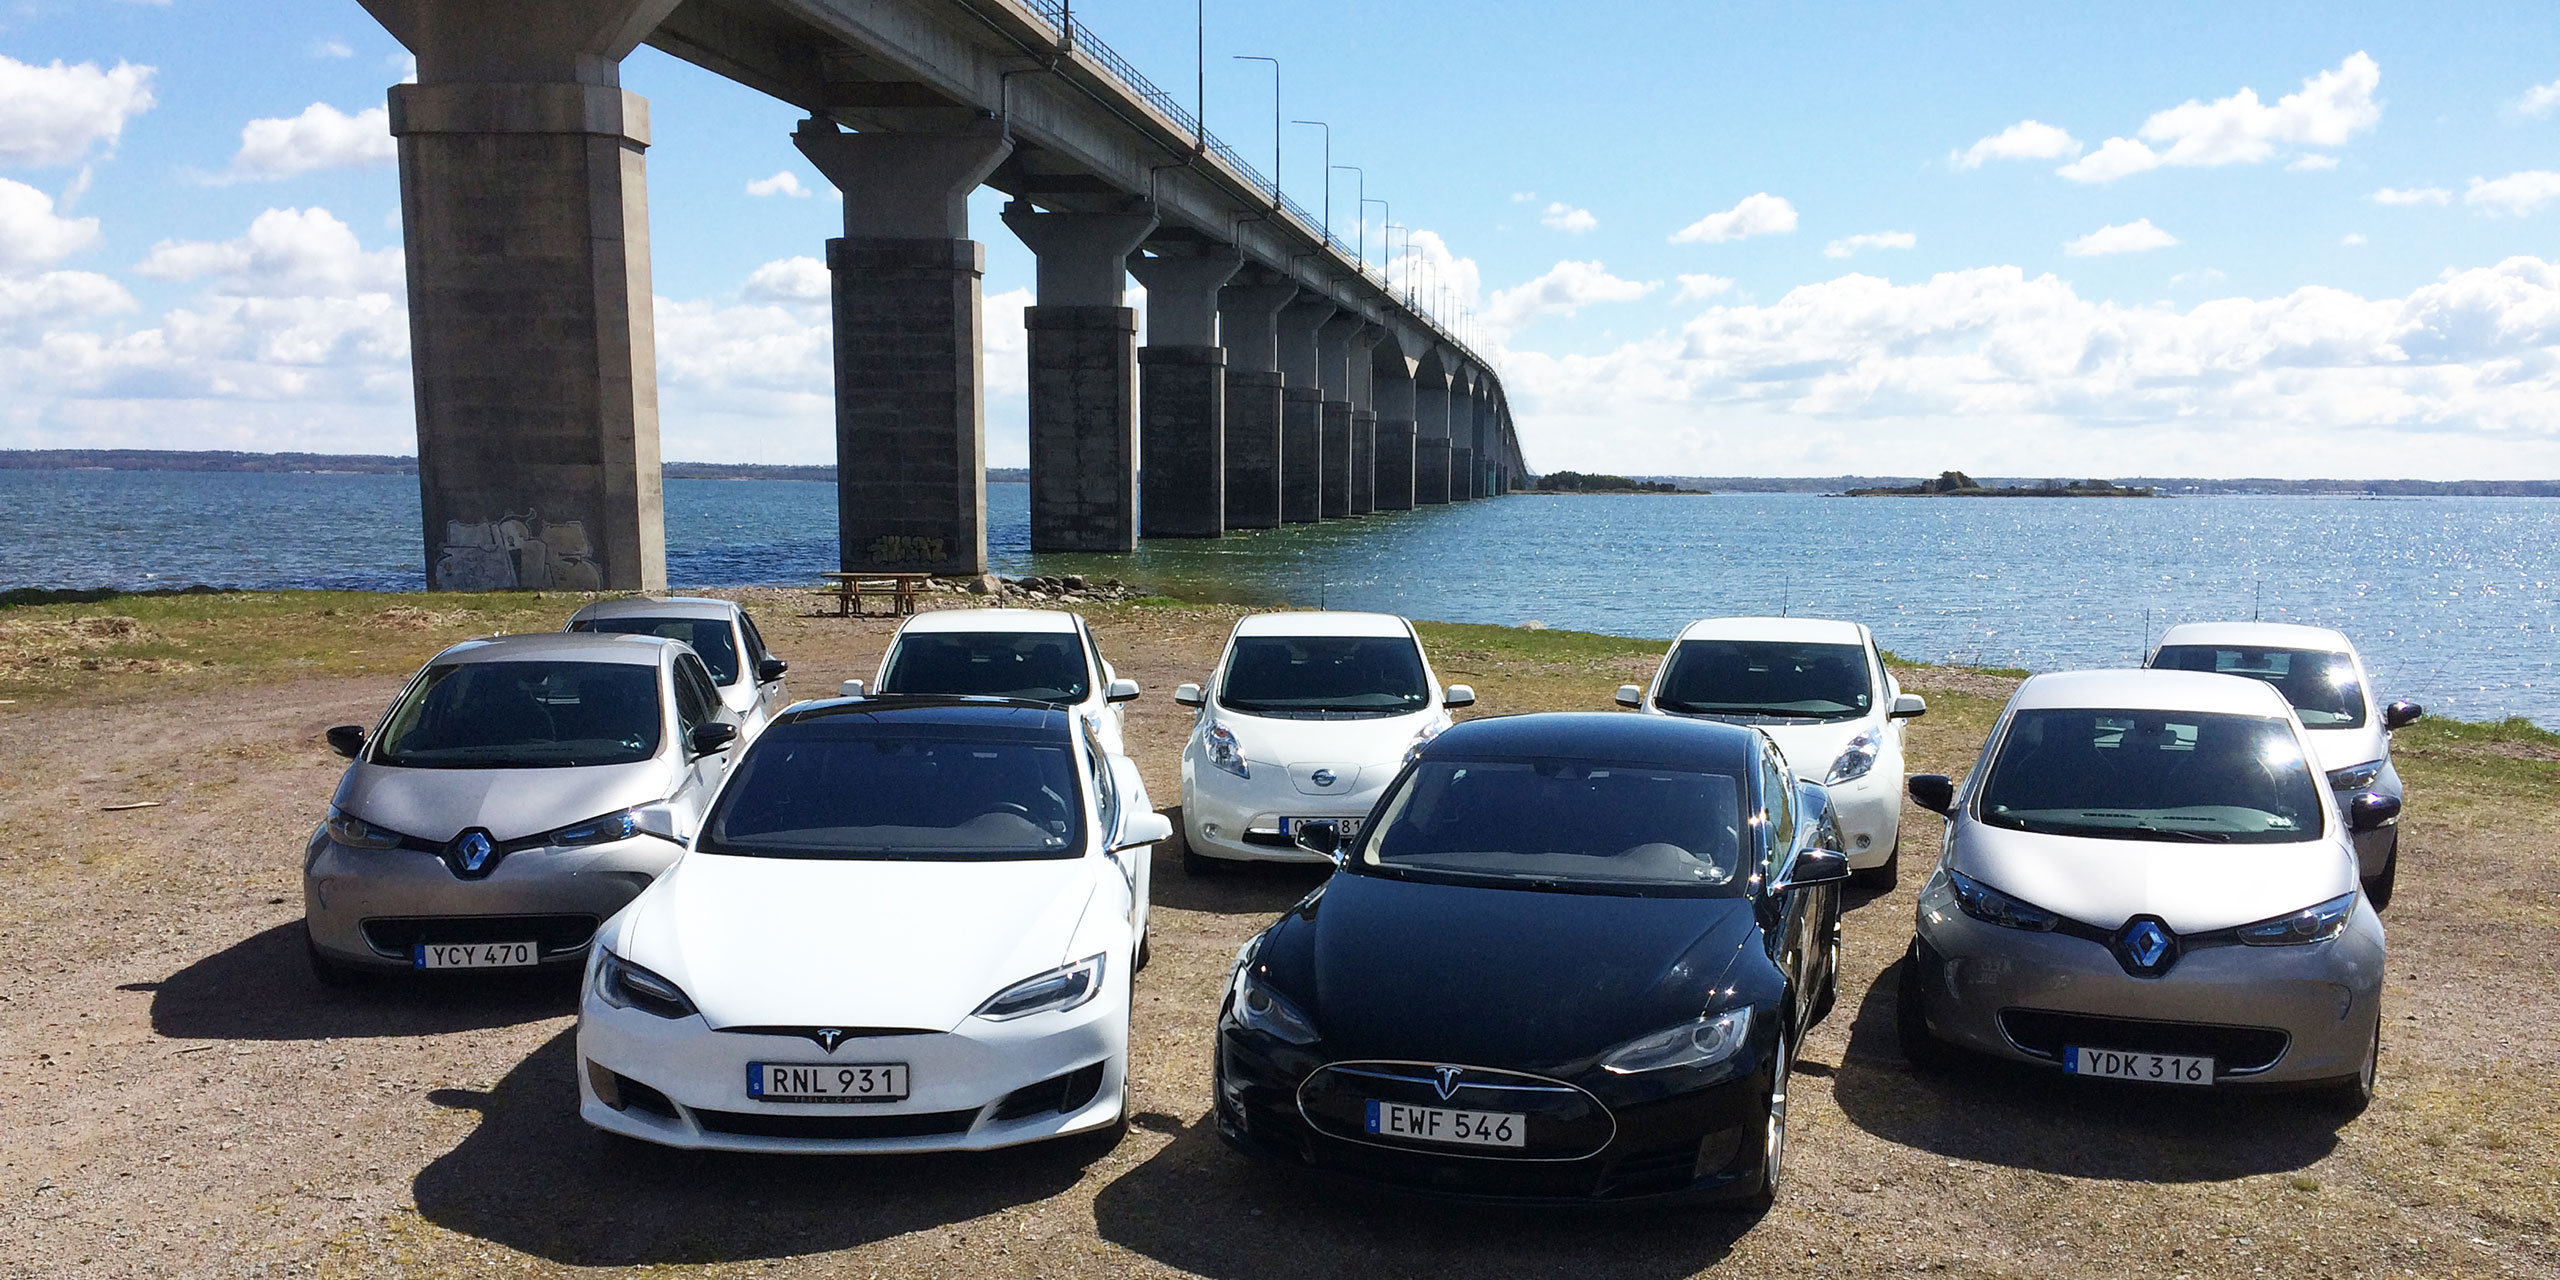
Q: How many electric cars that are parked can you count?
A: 9